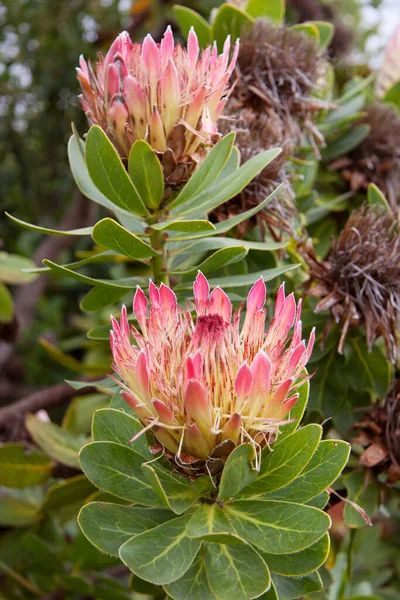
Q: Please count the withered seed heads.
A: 5